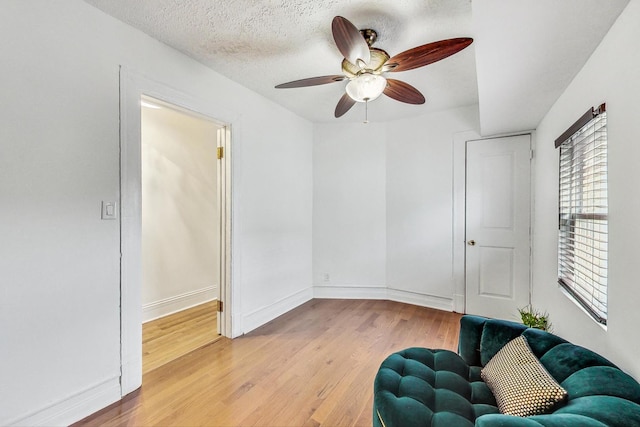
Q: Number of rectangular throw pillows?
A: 1